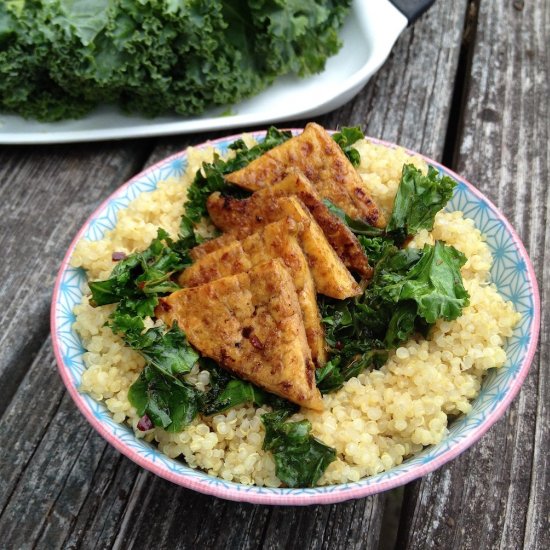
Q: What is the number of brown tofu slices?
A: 5